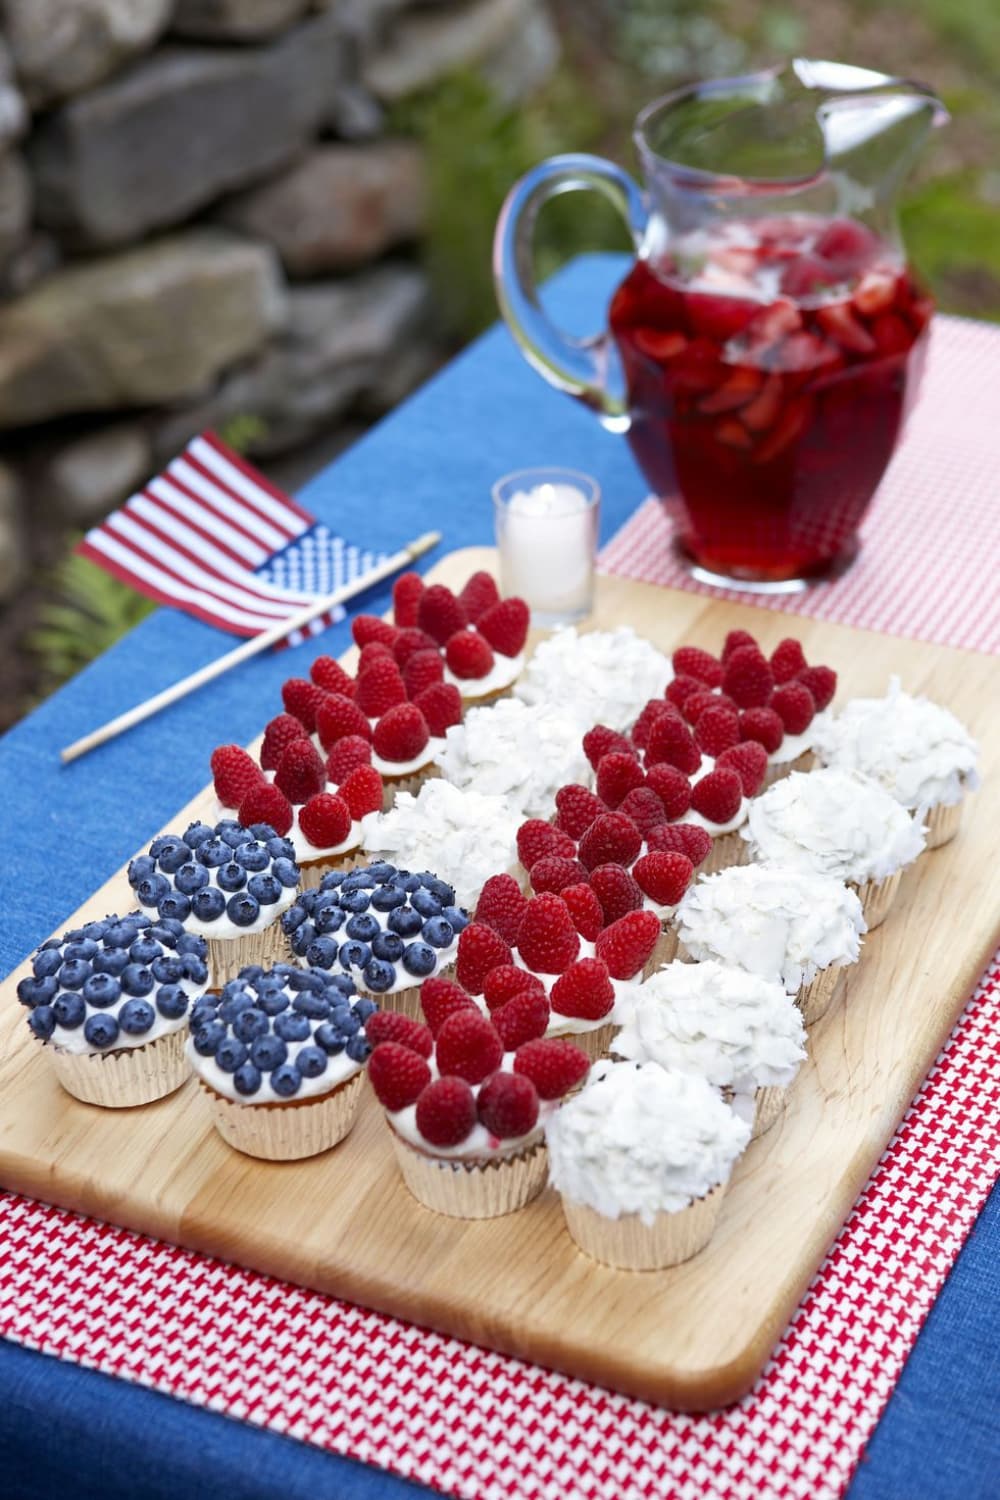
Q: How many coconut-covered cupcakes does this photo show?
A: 8